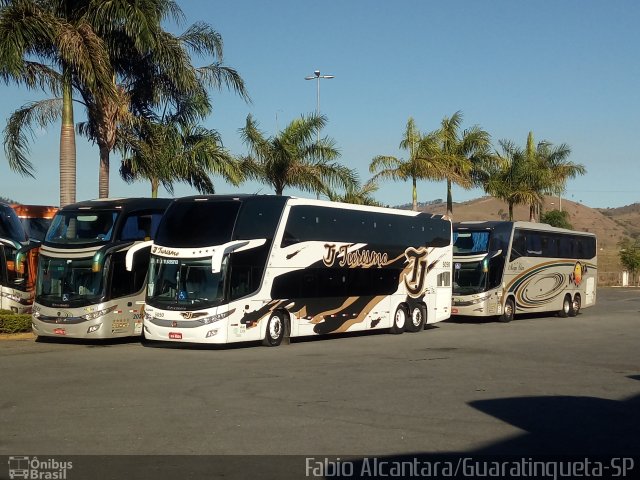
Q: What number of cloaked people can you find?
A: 0